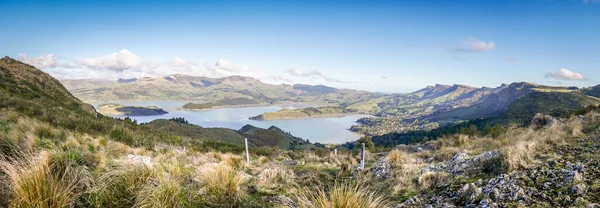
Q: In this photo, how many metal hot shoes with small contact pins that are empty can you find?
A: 0